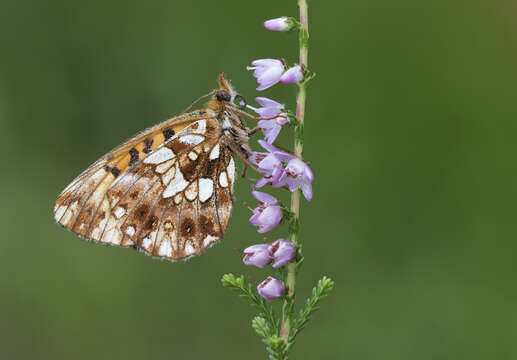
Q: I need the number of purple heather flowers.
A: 10